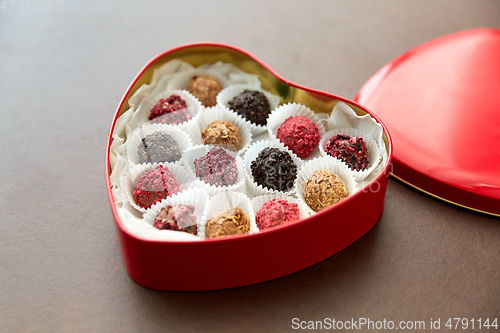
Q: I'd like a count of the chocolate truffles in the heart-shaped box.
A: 14